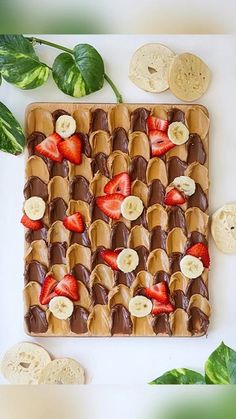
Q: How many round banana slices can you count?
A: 9